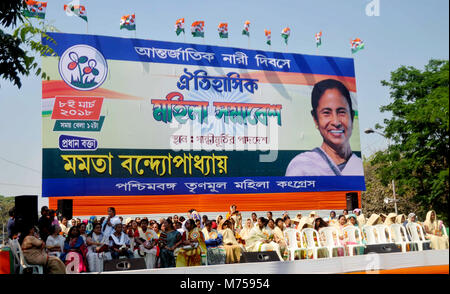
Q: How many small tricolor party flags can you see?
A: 11